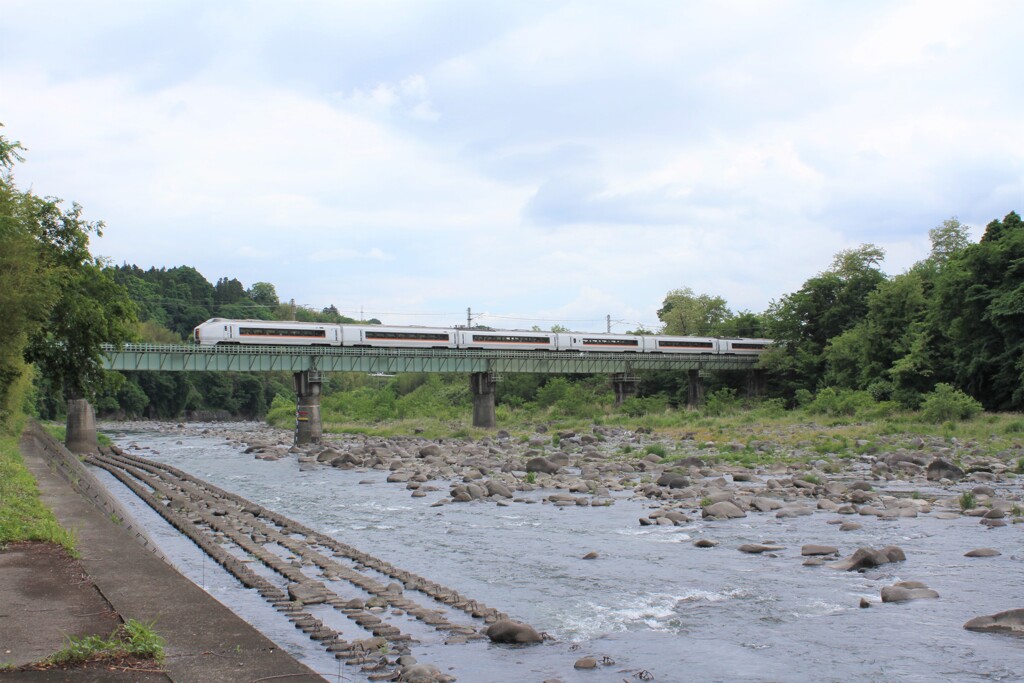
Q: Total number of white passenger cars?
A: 6